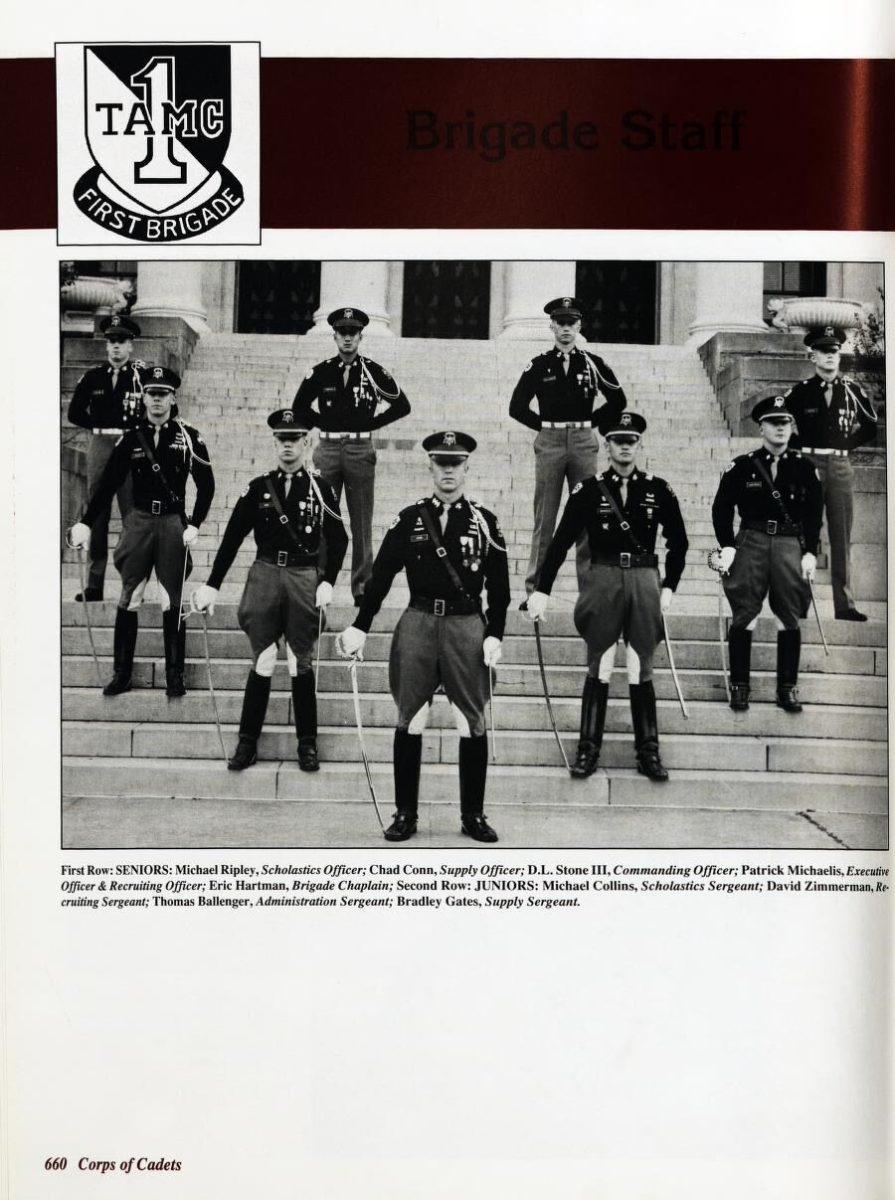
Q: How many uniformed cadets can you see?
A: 9